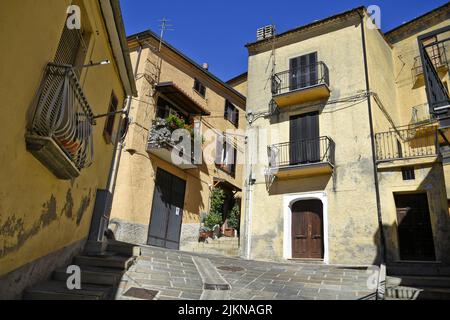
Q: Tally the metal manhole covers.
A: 2